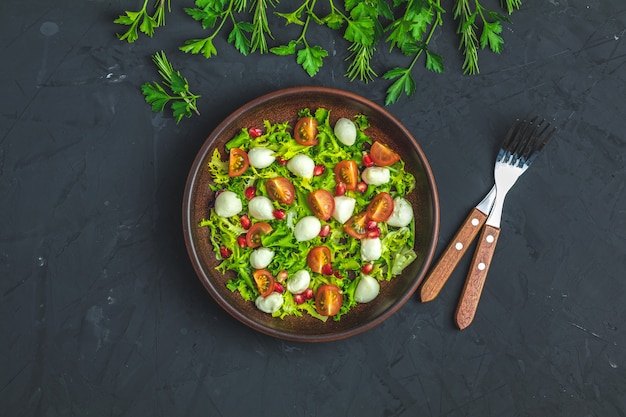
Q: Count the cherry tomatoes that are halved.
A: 12